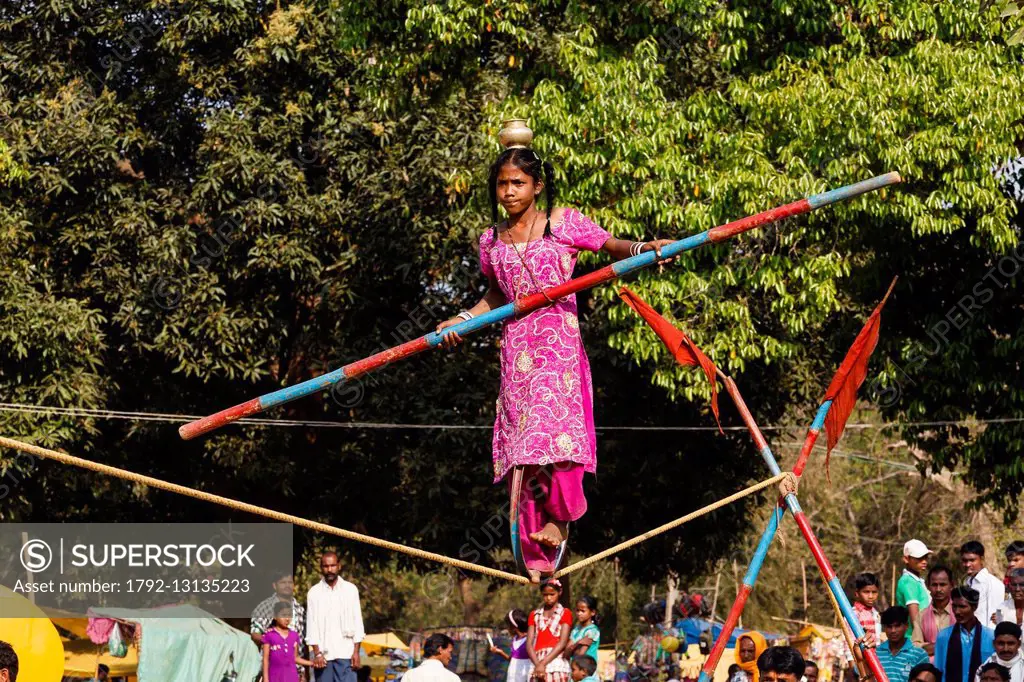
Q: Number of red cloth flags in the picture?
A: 2